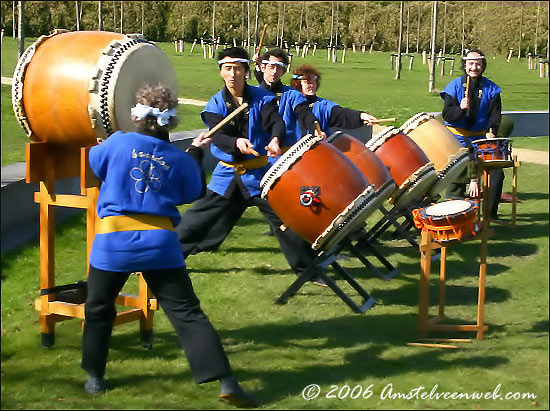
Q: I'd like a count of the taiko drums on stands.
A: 7